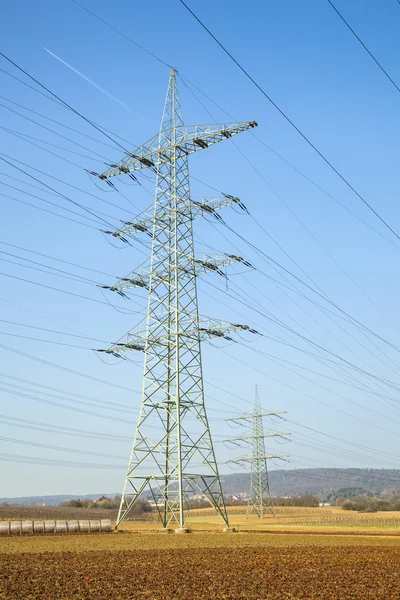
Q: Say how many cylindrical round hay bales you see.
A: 10